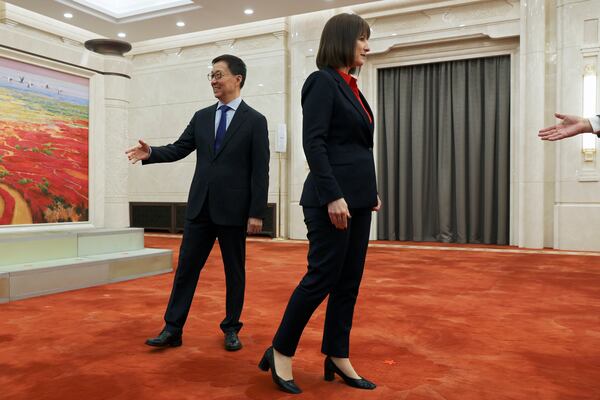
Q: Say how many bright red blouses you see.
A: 1